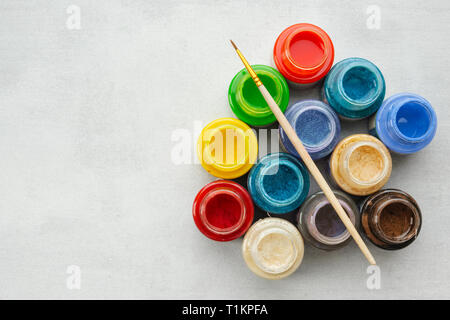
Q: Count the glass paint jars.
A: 12